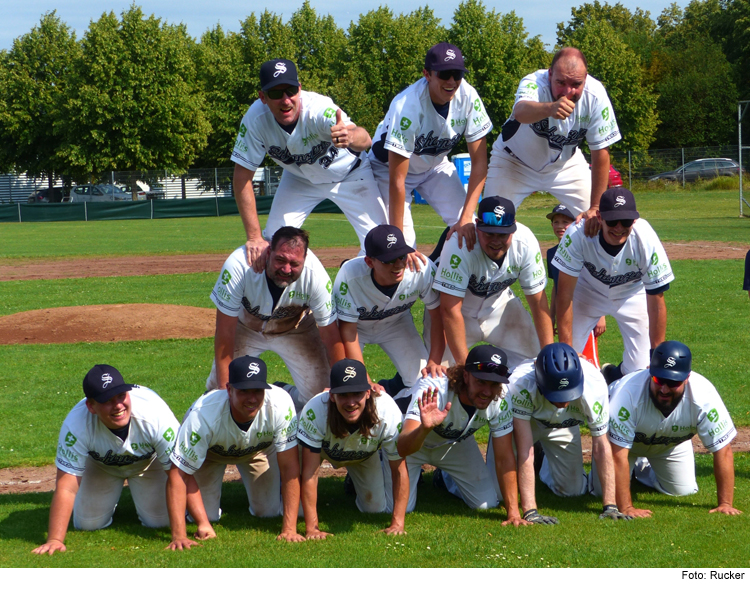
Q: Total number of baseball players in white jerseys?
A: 13